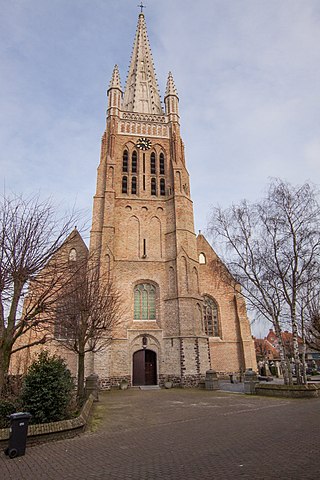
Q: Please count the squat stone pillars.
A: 3